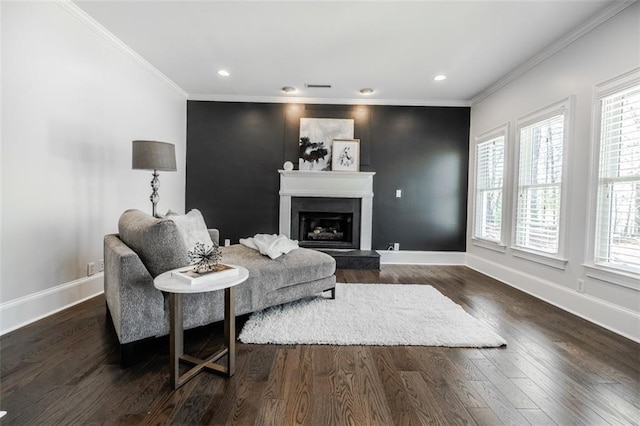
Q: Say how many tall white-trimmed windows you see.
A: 3